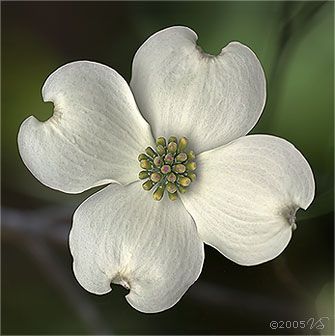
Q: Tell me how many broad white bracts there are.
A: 4